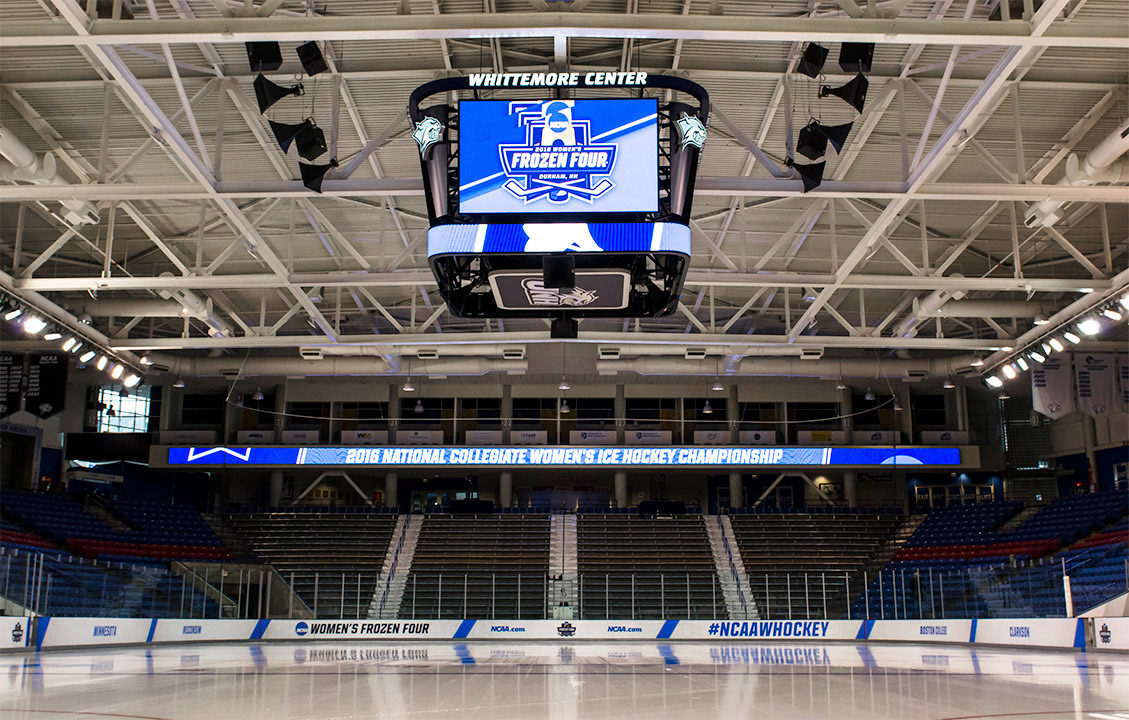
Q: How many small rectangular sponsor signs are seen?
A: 14